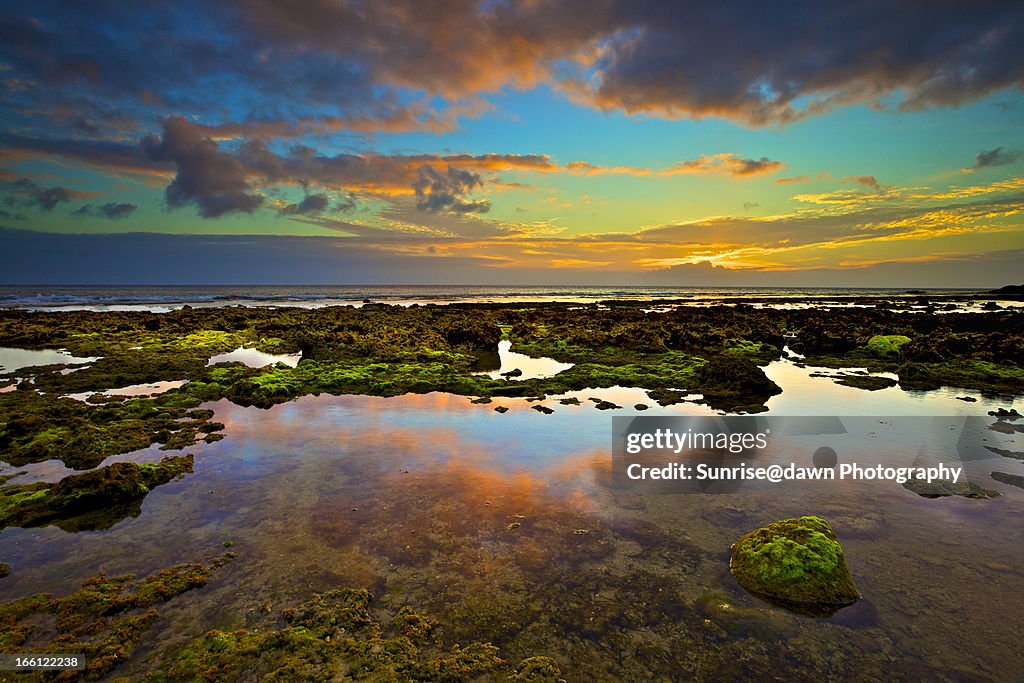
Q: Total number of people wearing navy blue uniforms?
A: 0